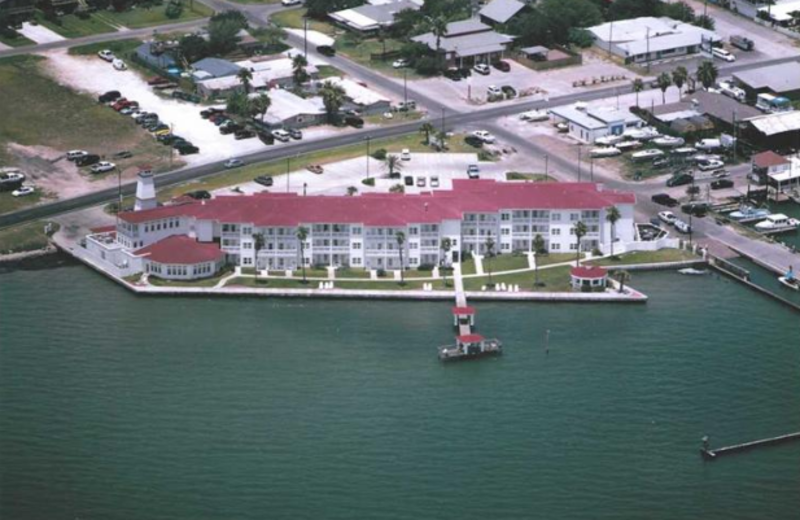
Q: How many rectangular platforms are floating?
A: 1